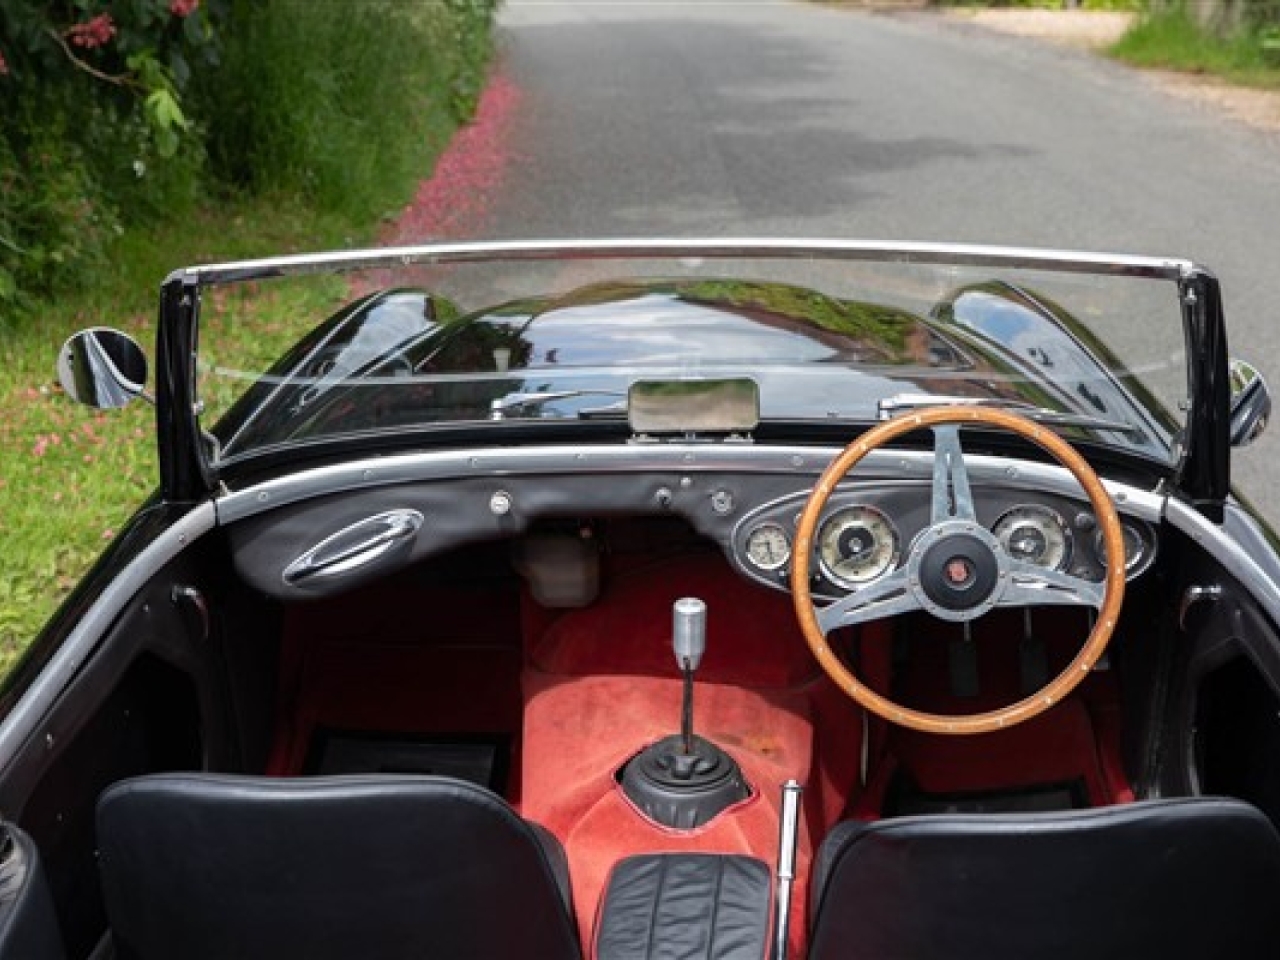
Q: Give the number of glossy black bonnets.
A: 1